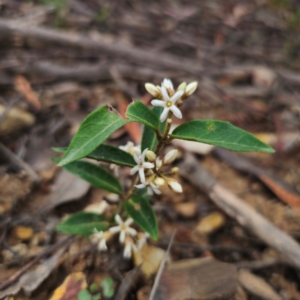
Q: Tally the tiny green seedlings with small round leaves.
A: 1